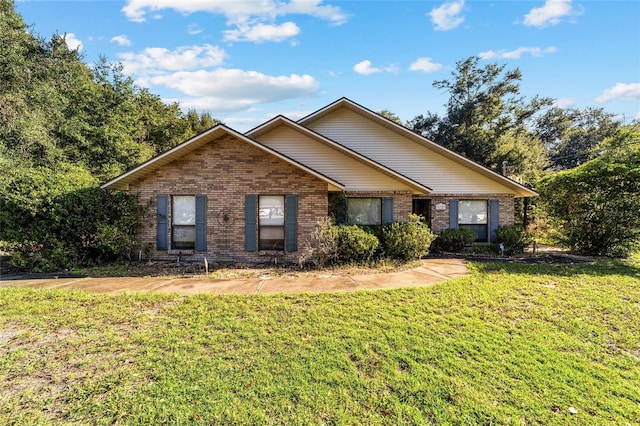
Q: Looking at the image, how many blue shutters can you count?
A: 8